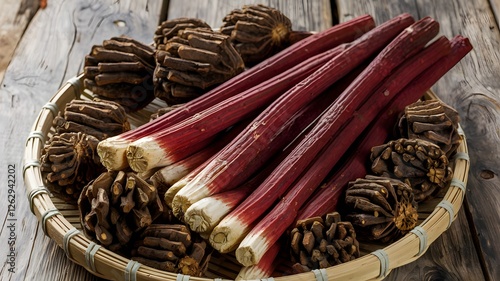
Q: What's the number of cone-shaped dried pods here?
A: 12